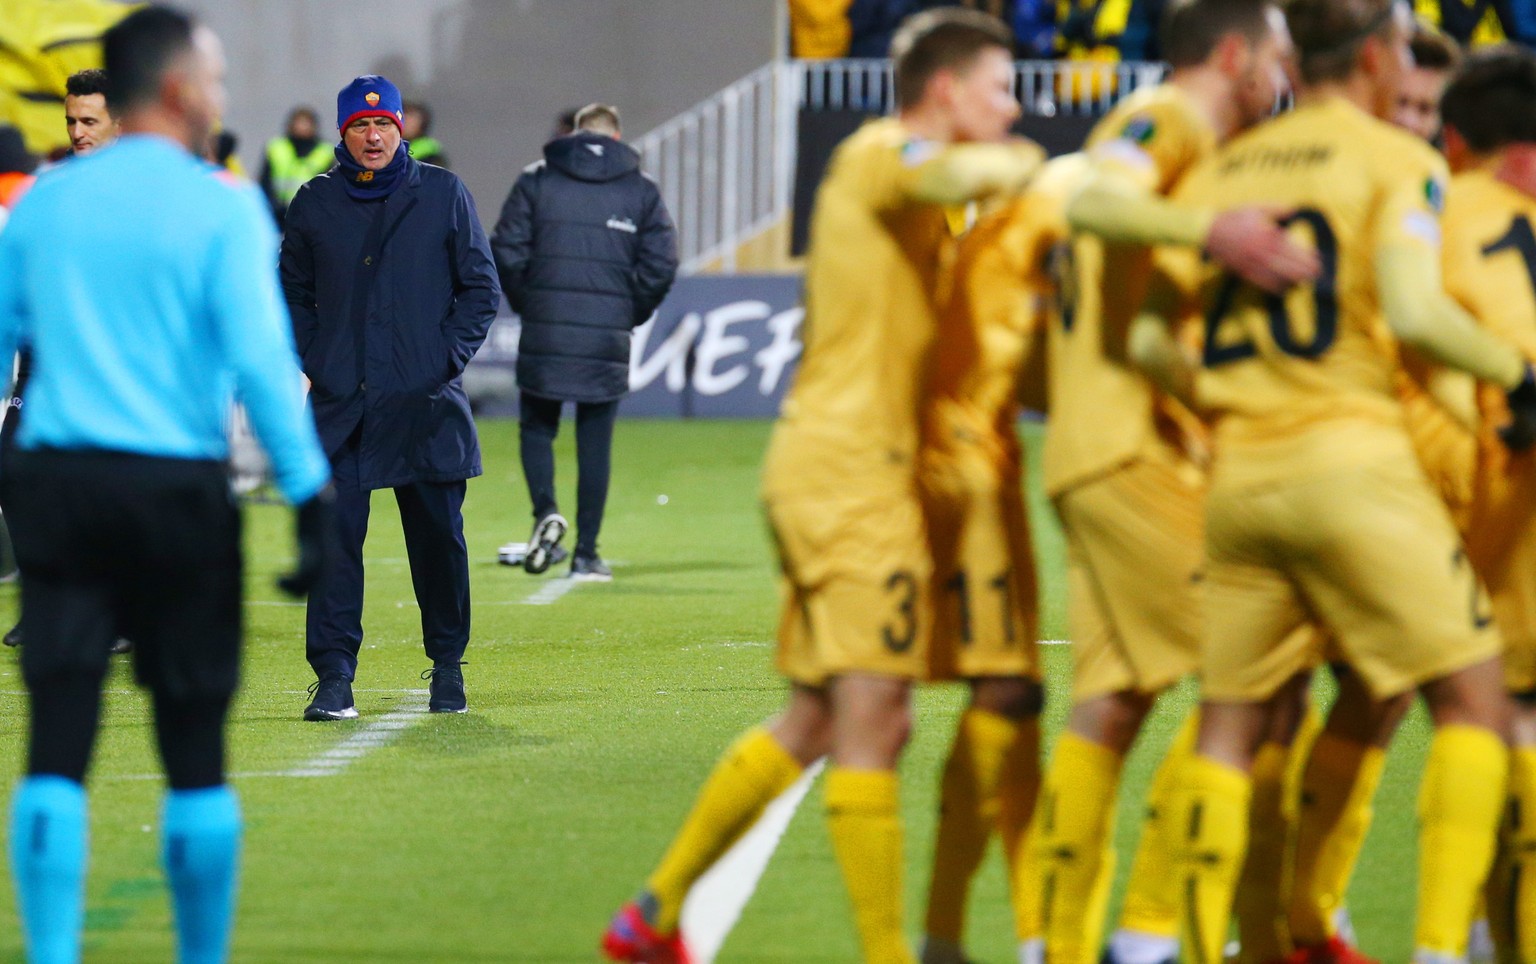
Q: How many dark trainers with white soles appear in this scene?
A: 4